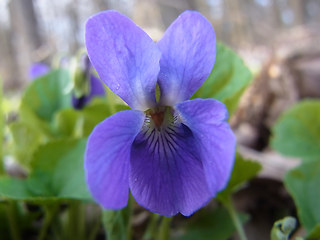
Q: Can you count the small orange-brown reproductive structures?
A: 1